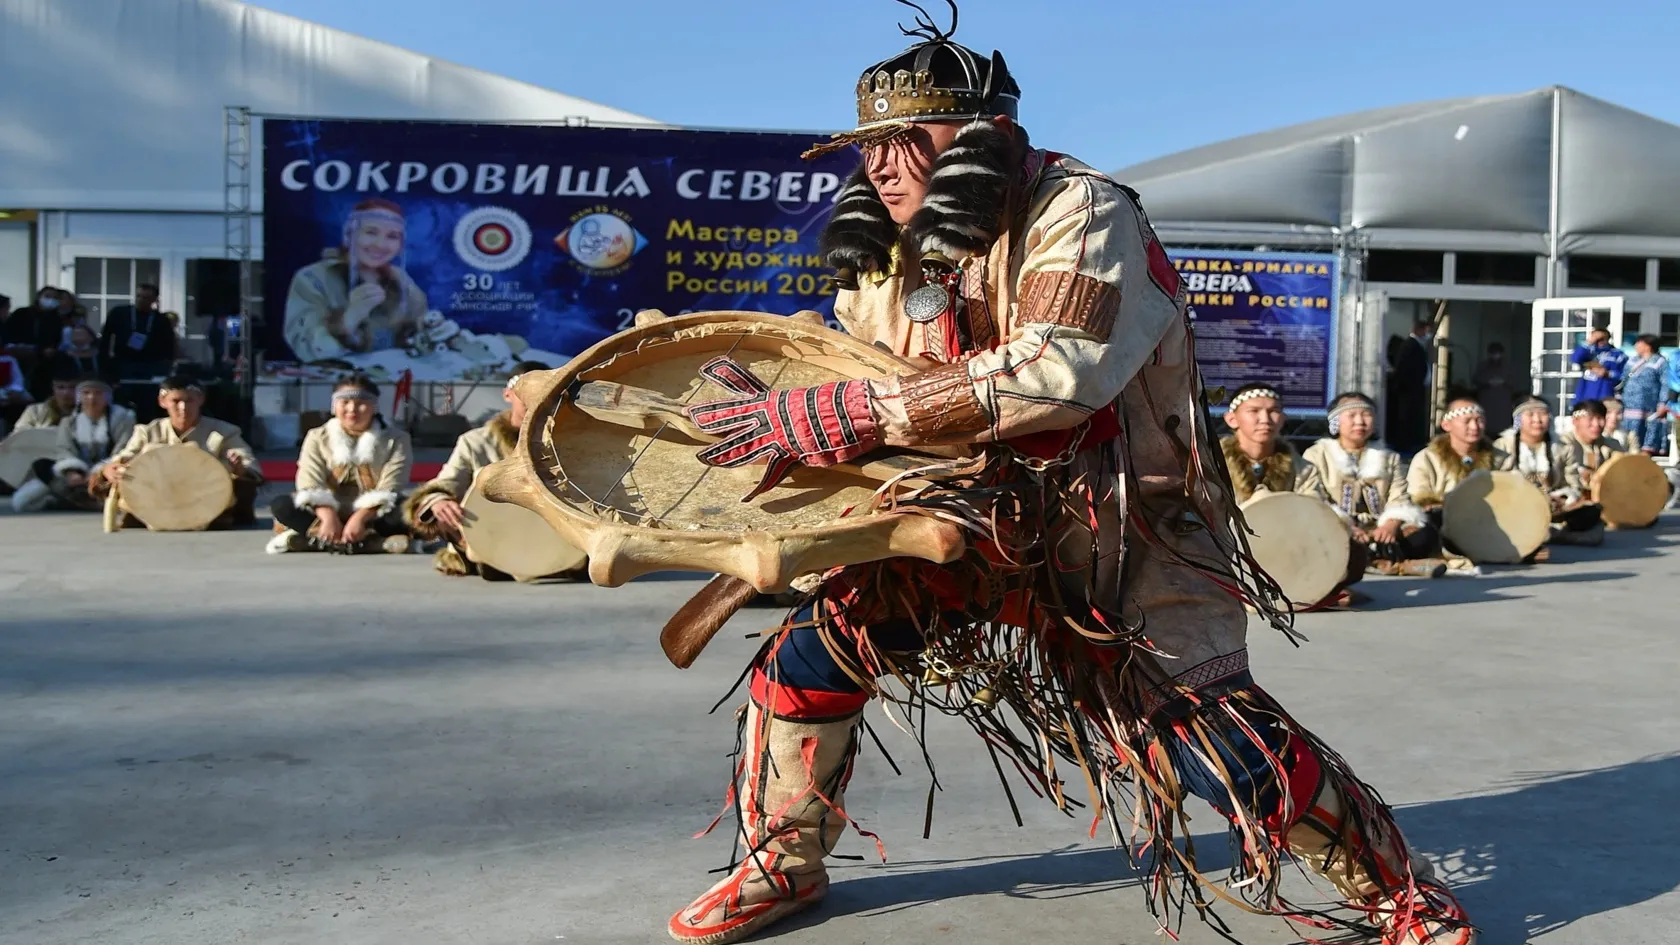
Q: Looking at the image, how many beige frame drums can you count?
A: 7